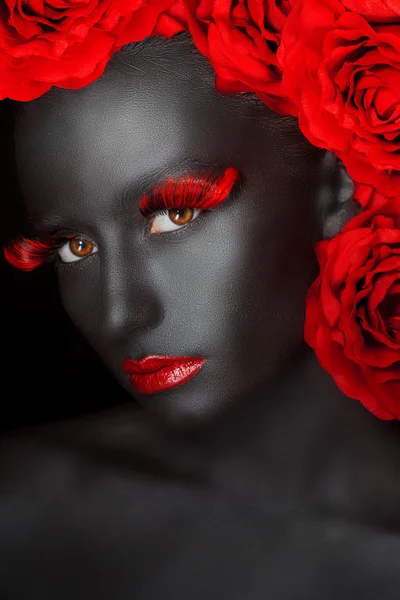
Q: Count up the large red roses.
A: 4